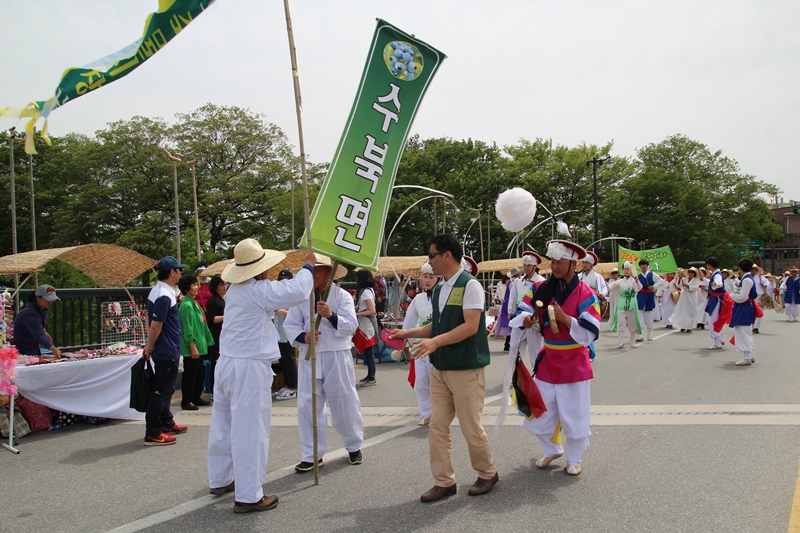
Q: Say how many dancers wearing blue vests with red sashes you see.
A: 3